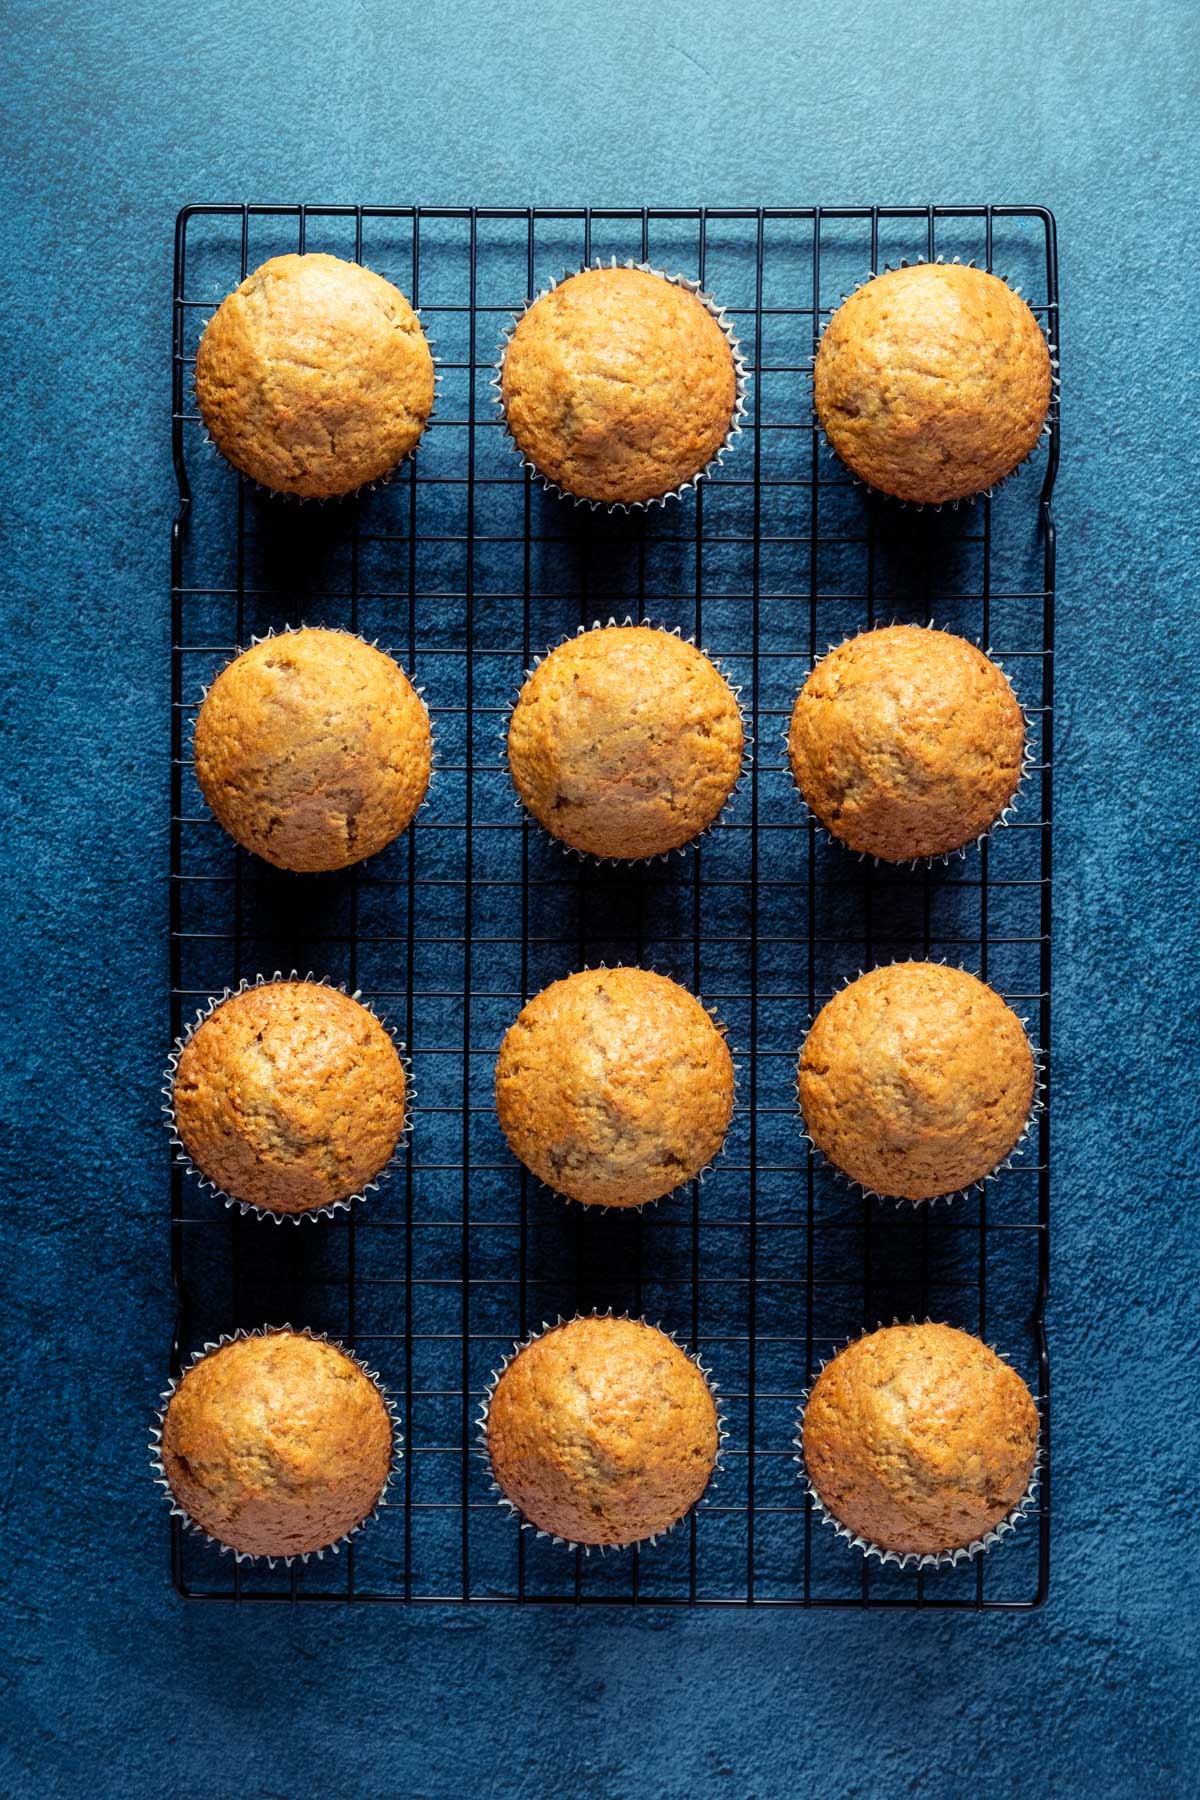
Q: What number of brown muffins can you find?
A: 12